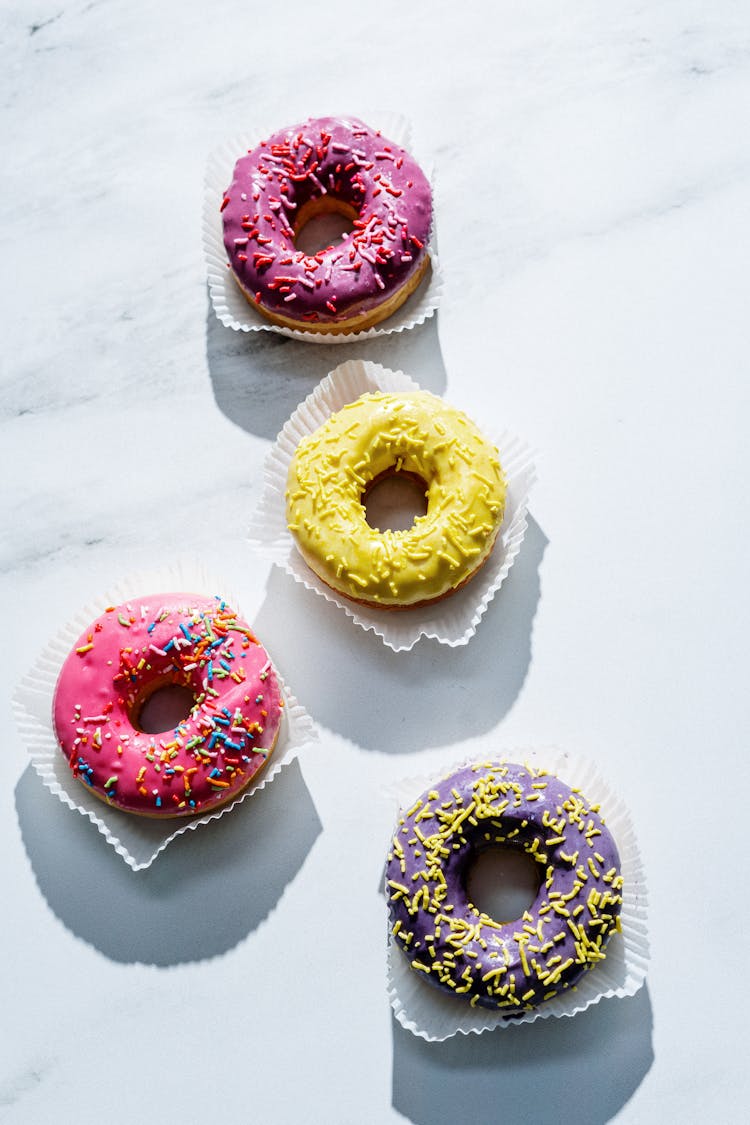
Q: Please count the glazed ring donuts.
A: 4